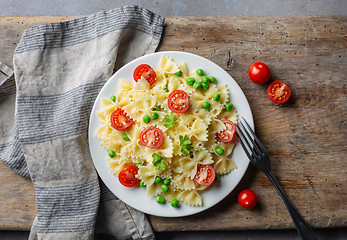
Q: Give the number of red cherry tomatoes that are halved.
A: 8